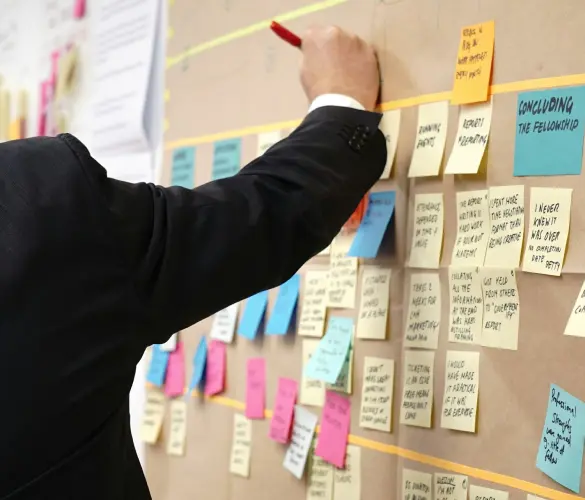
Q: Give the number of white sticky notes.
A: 3